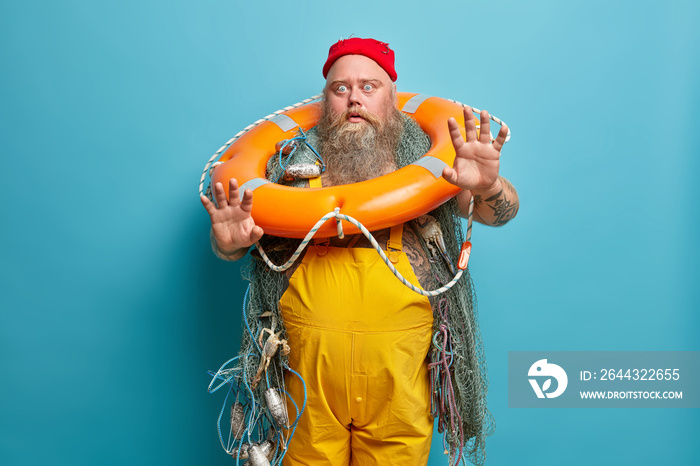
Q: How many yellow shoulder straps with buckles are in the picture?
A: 2